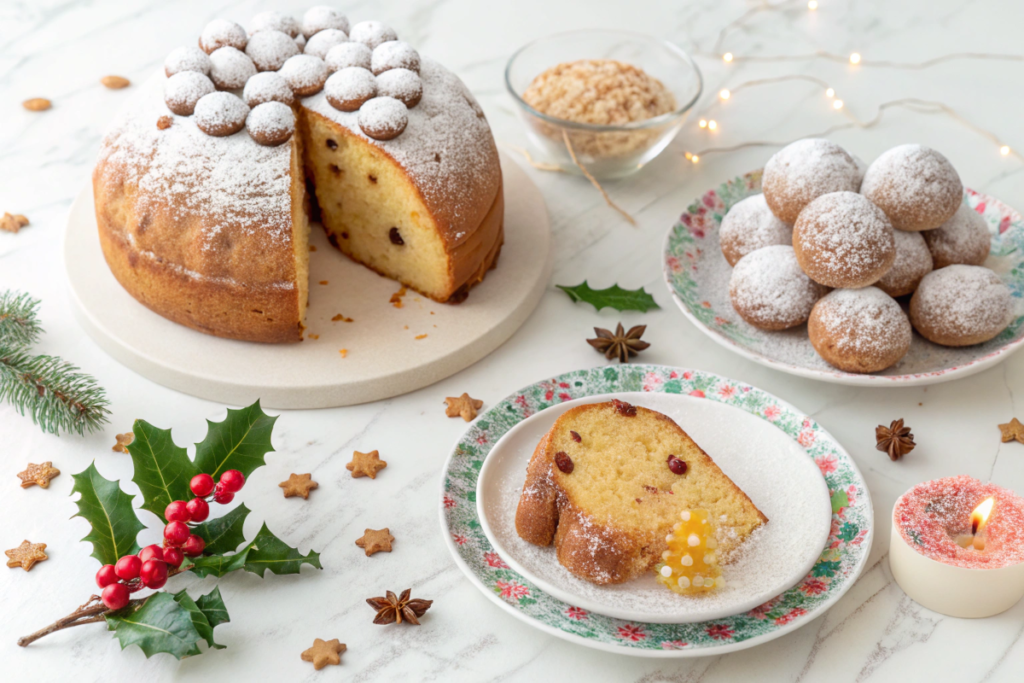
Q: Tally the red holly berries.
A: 13